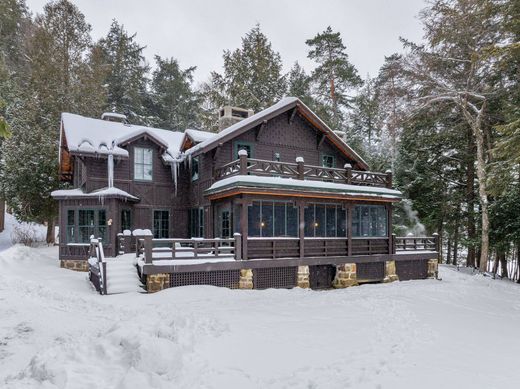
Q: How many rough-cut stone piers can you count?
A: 6